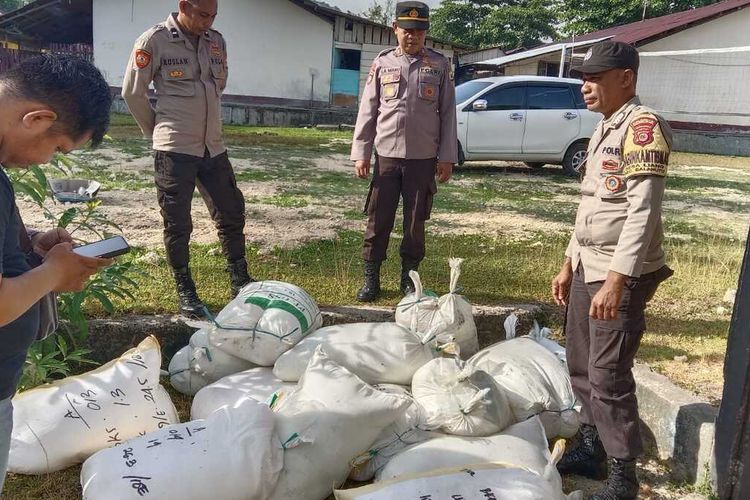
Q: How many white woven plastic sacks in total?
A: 14